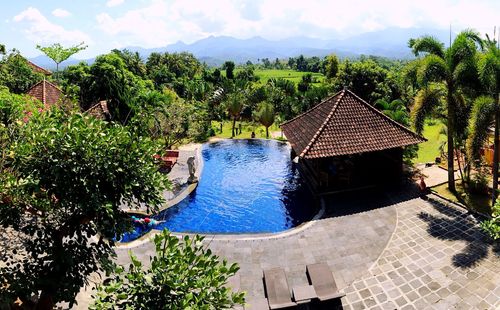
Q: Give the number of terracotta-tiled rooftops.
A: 4